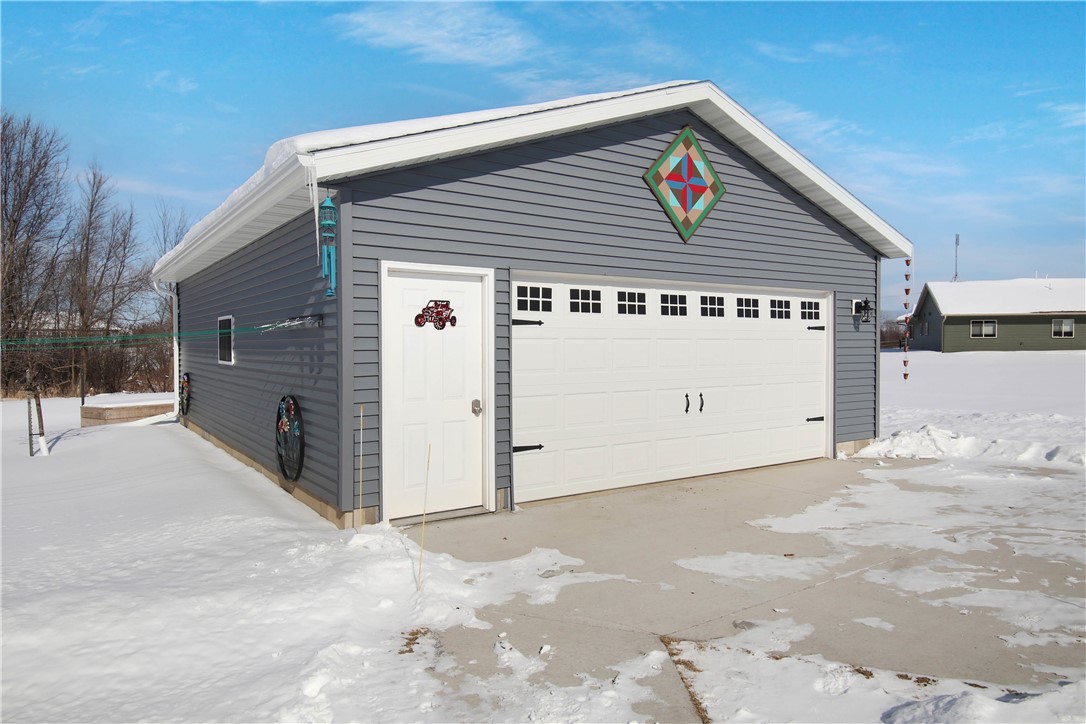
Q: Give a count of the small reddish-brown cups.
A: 9